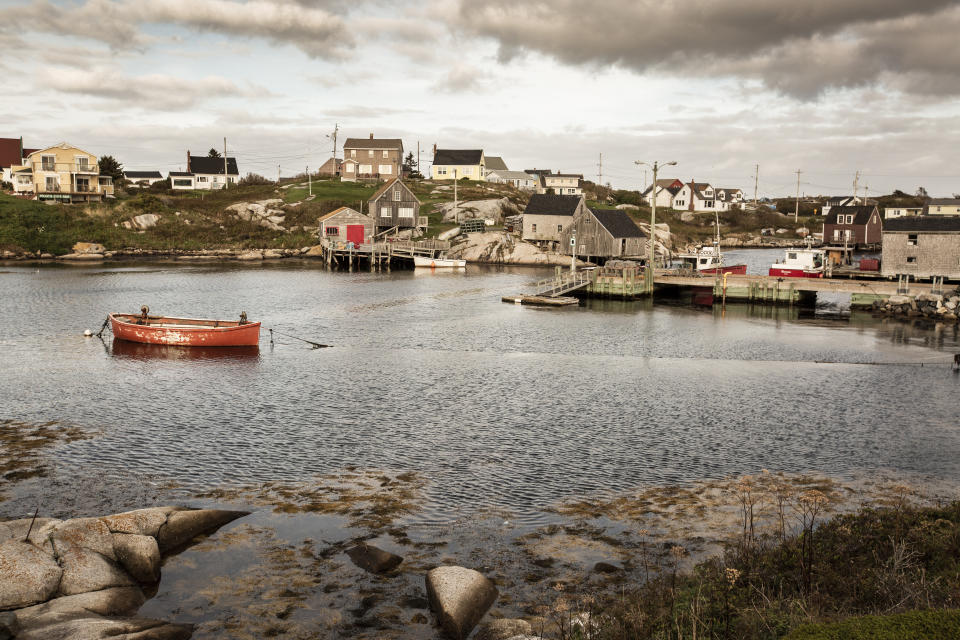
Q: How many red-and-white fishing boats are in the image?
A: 2